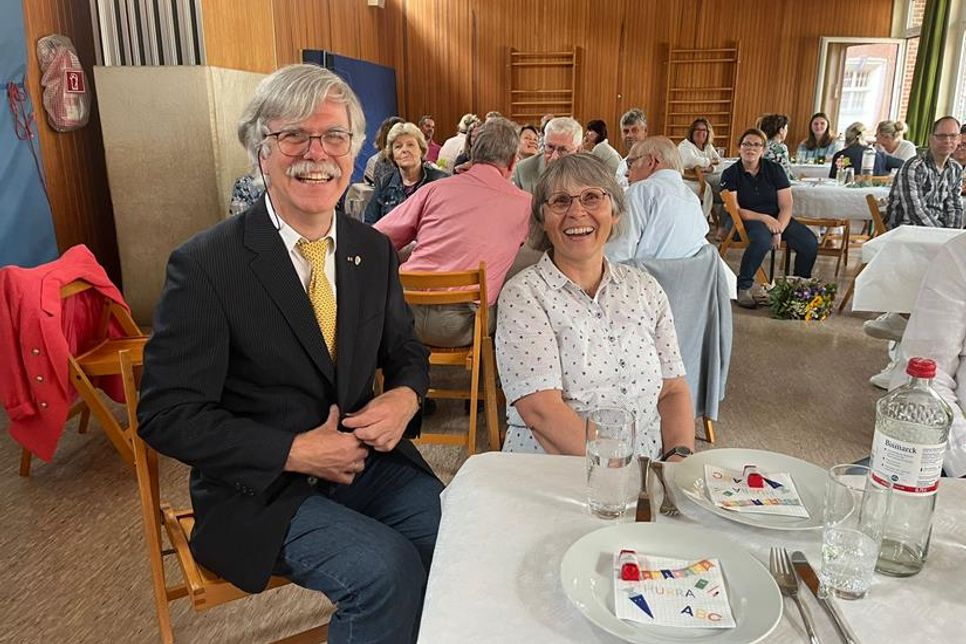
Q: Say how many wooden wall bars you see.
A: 2